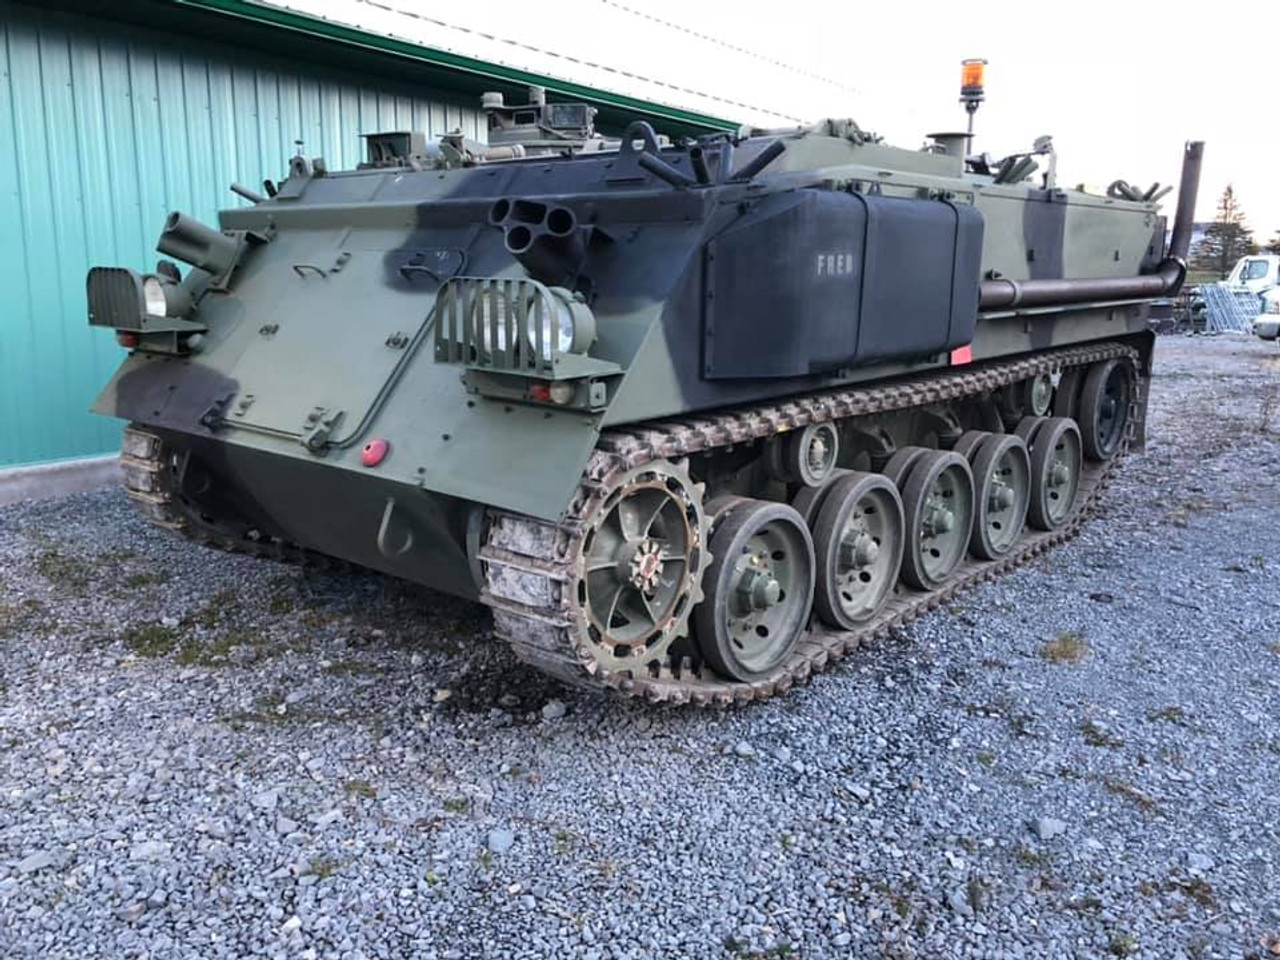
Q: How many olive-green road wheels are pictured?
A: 5